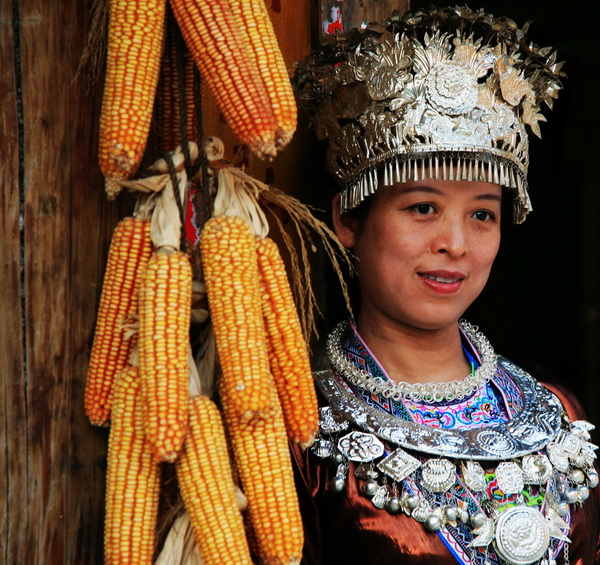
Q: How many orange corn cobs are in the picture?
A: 11